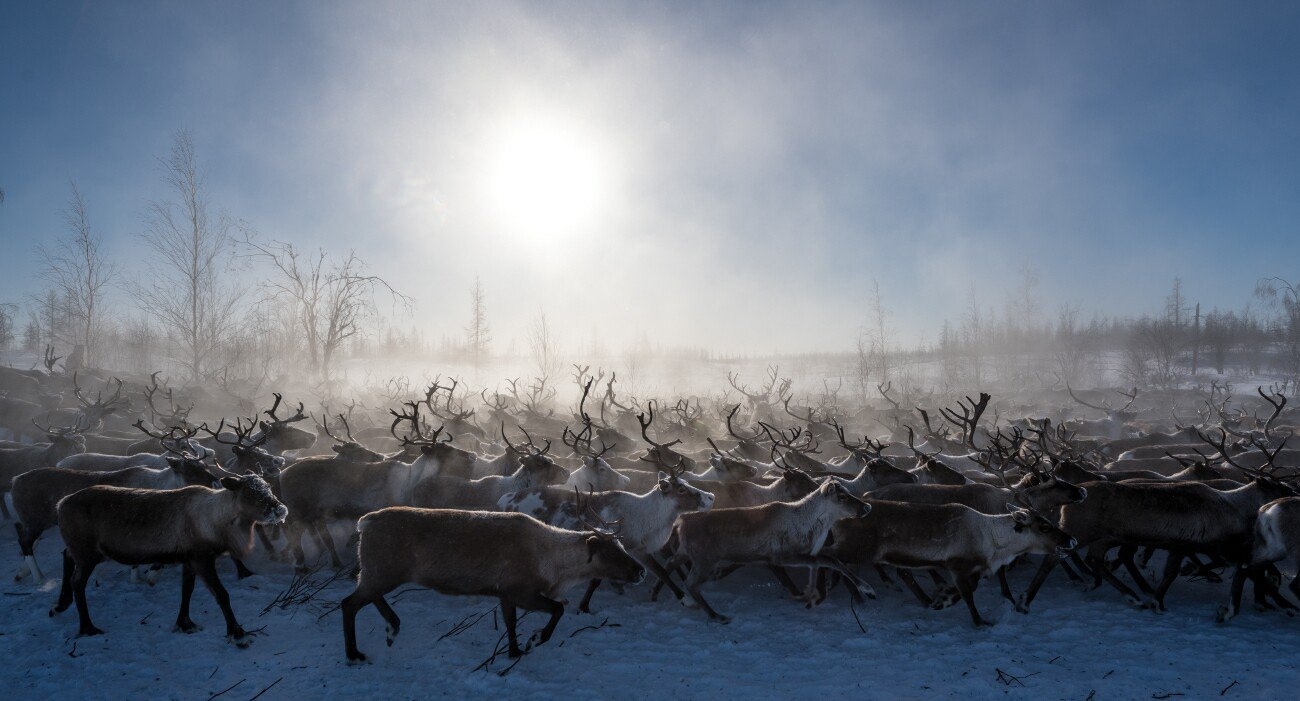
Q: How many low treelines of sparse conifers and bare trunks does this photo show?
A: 1